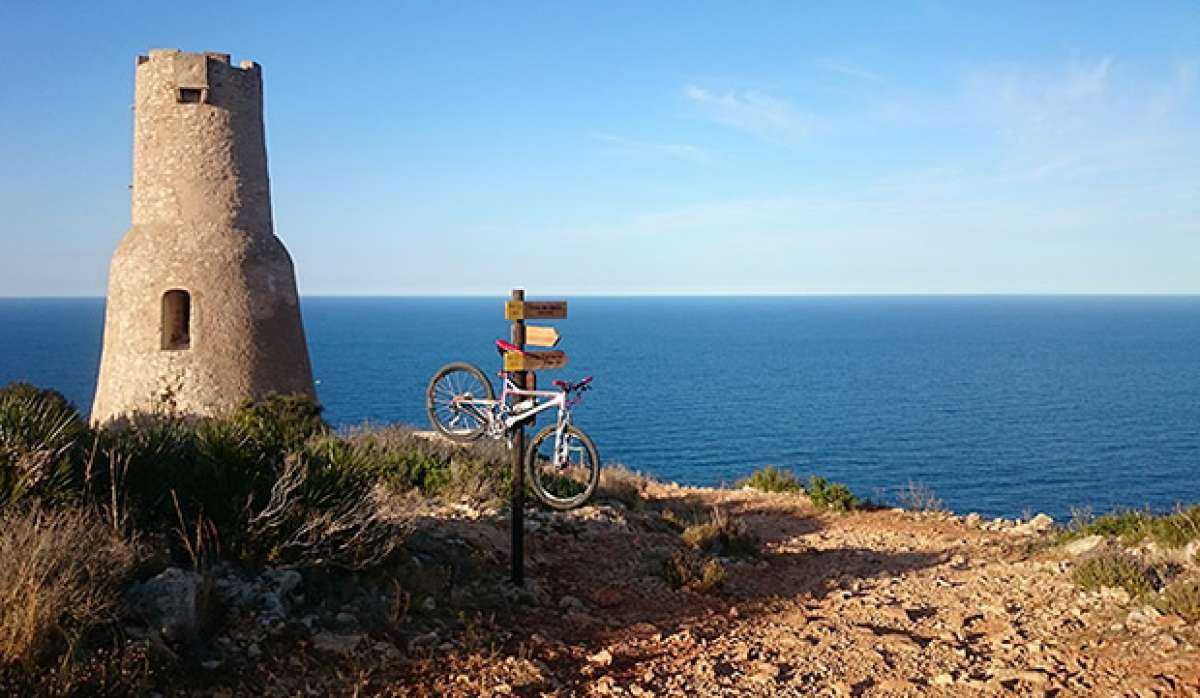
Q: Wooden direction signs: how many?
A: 3